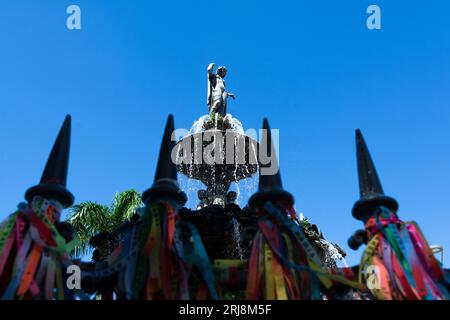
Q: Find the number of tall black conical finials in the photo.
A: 4